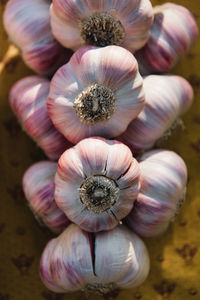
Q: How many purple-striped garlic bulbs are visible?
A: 10